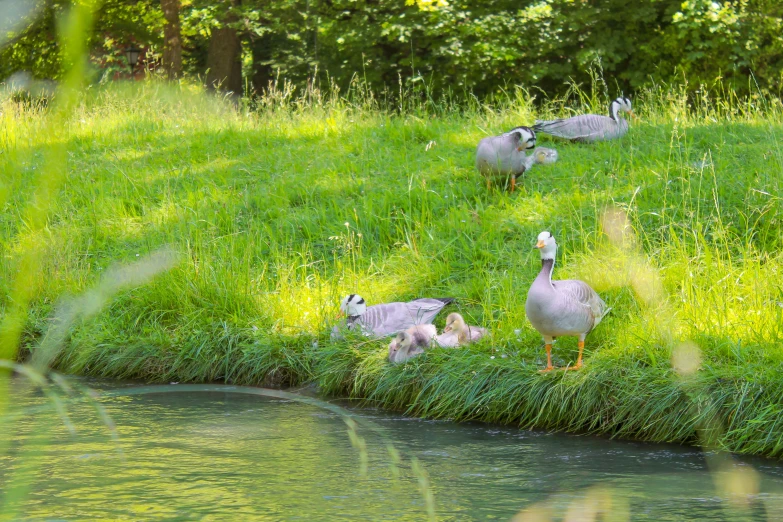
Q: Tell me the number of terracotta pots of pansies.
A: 0